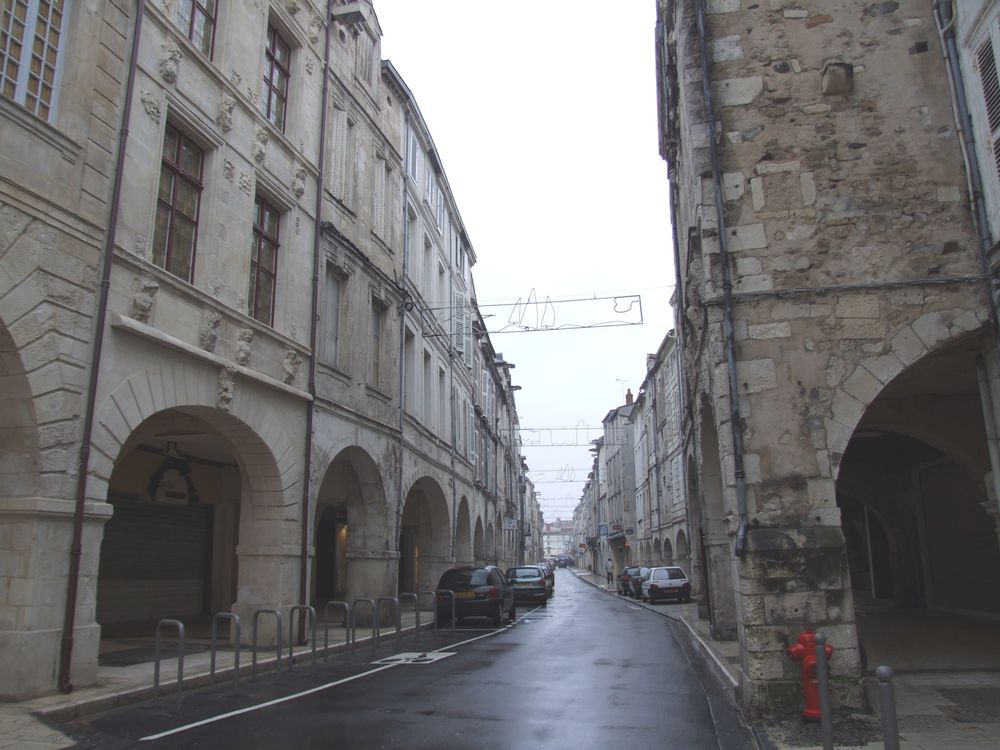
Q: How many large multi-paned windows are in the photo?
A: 5